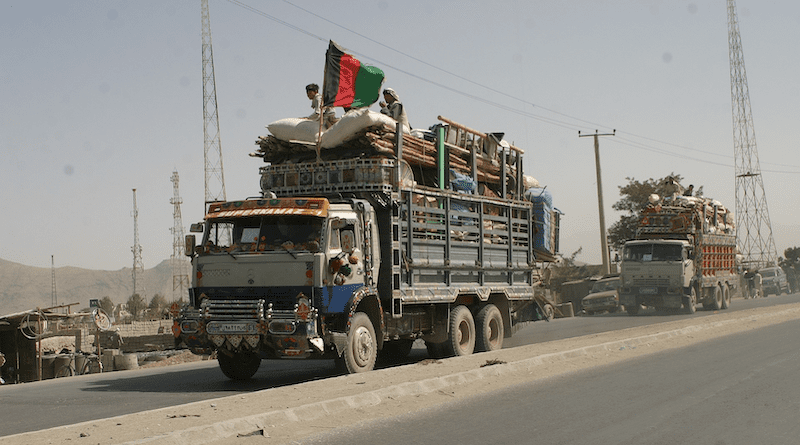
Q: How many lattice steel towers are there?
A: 5